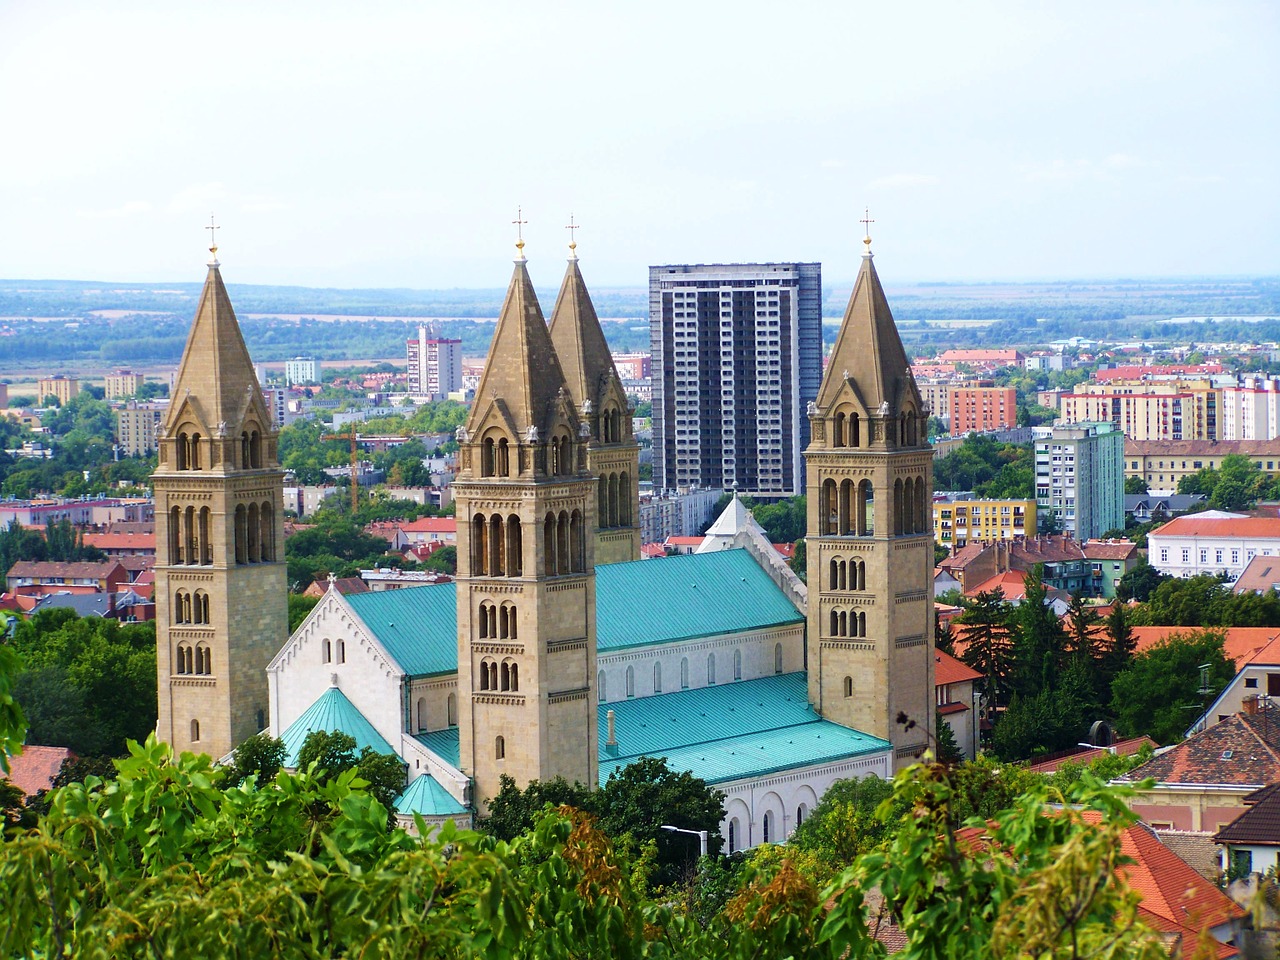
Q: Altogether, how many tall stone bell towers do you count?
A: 4